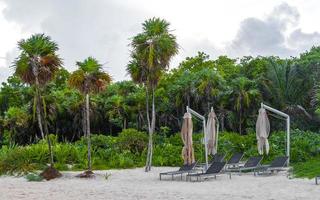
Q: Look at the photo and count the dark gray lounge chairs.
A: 6